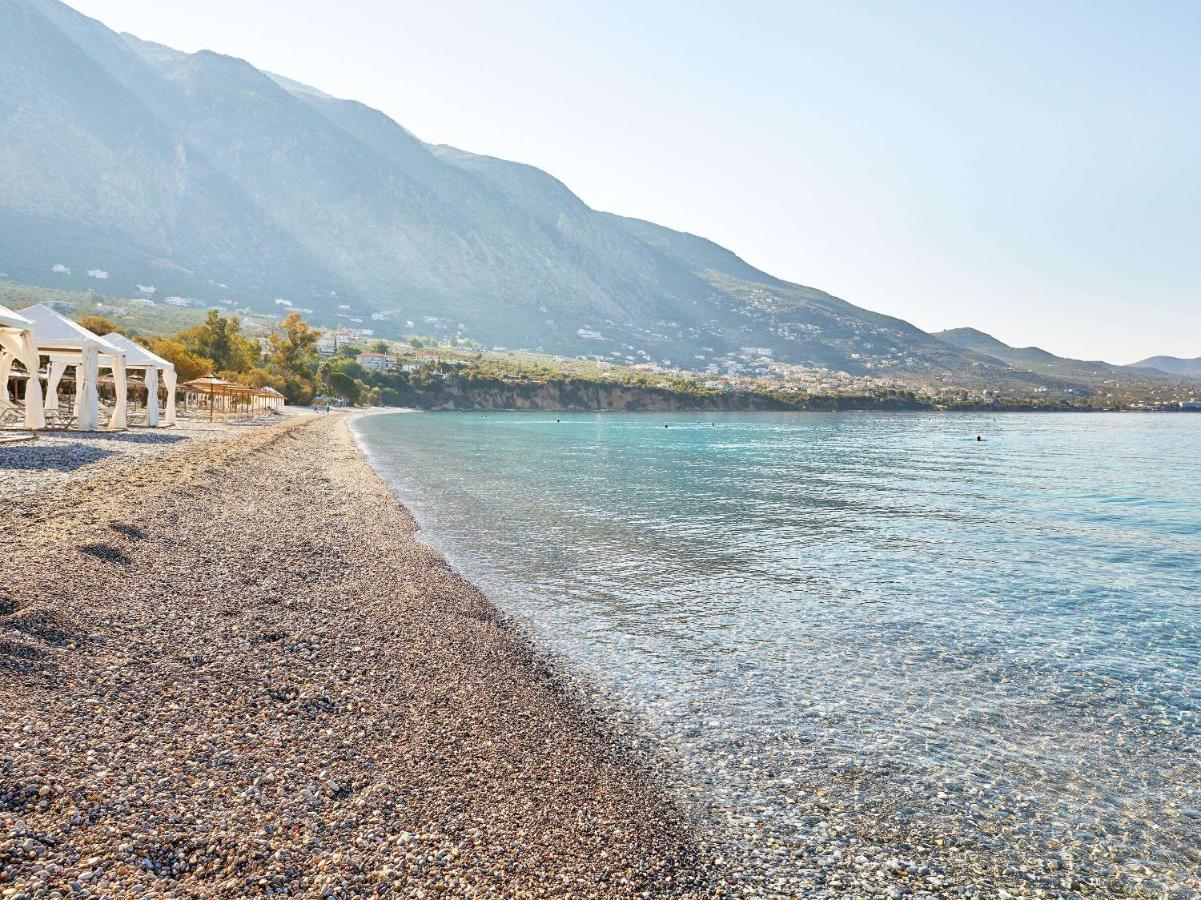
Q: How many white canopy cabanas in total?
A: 3